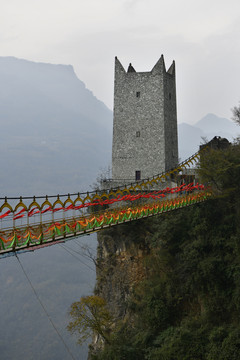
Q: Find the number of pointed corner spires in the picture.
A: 4